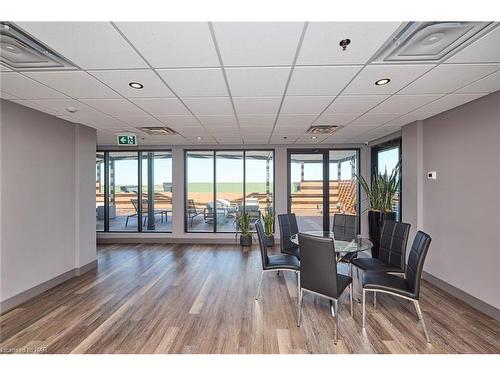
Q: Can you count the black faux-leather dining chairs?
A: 6